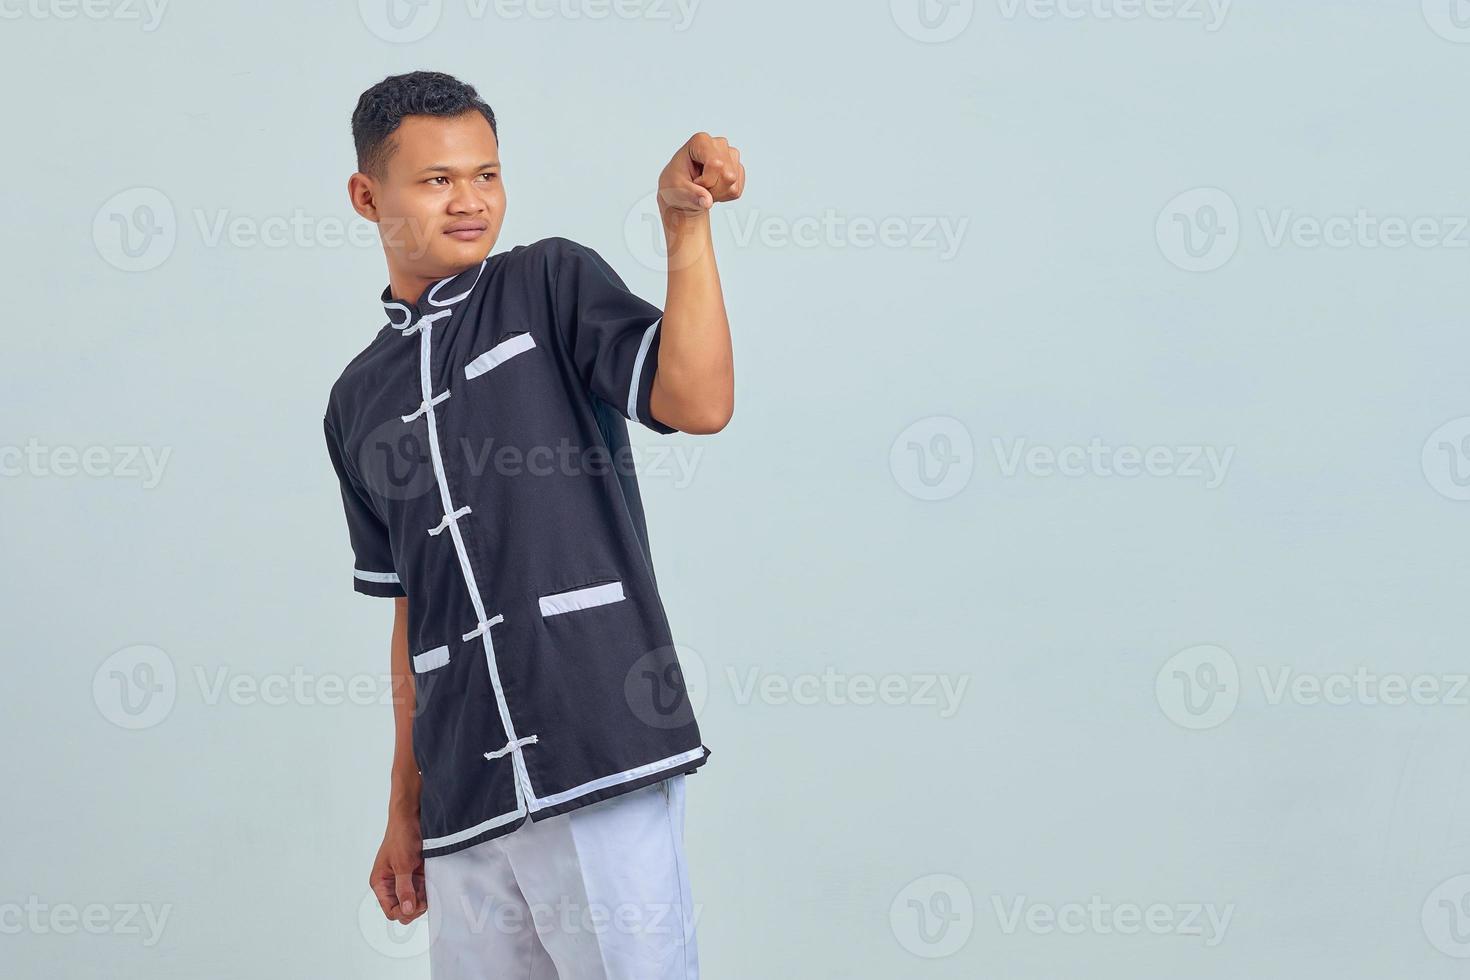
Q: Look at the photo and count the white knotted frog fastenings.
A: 5